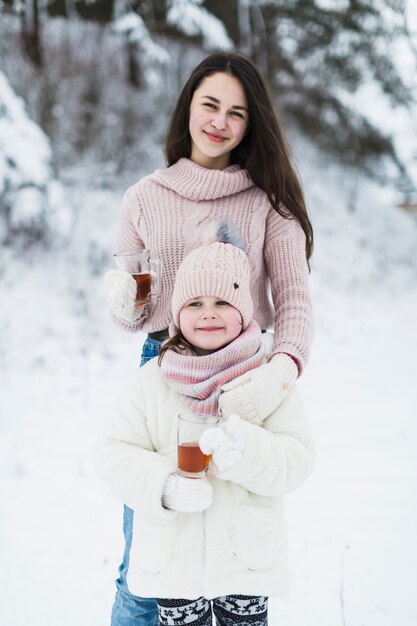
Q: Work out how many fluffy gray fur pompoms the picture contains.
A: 1